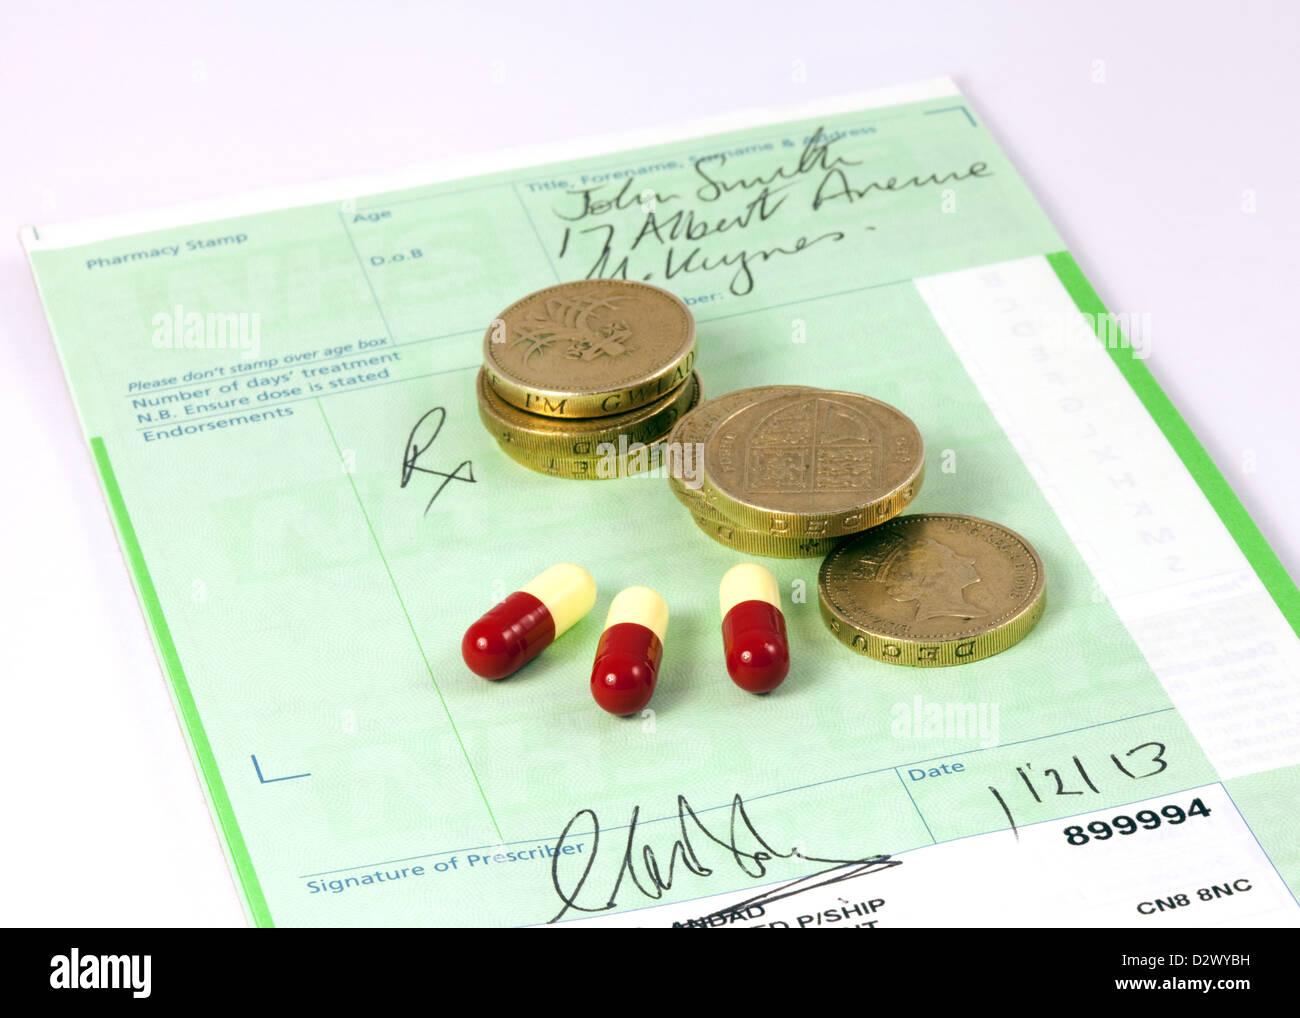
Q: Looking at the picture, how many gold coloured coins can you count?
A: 7